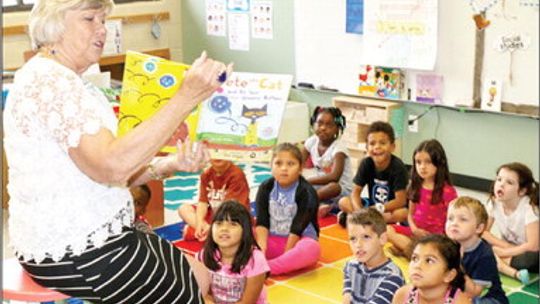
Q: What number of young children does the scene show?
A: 11